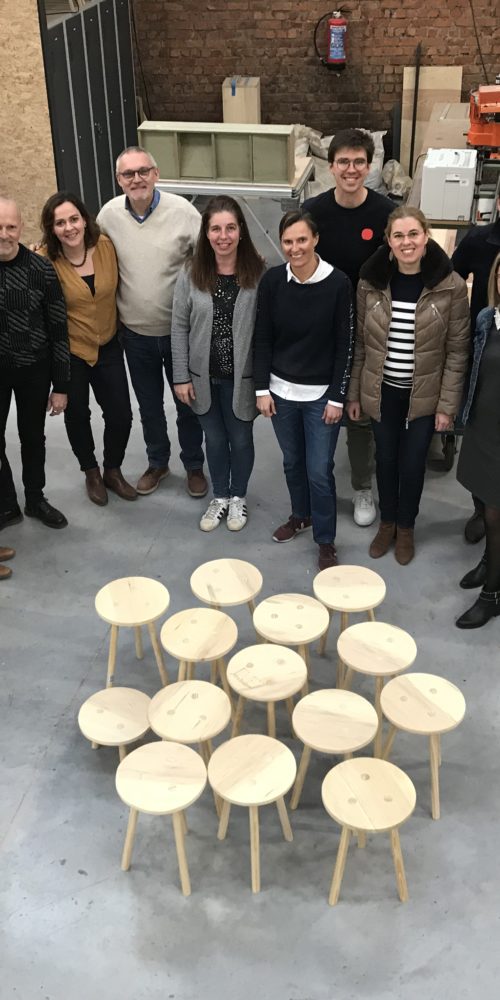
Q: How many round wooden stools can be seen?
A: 14